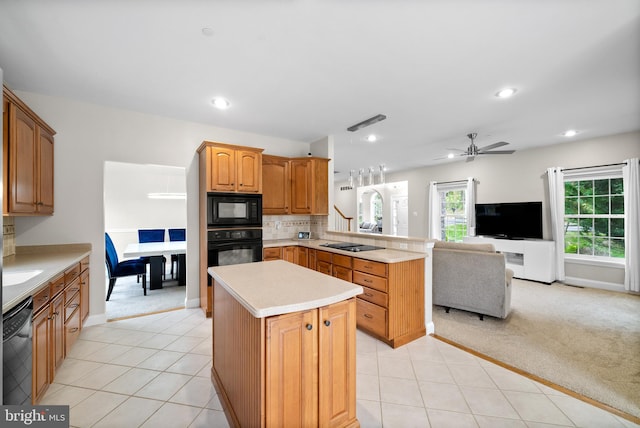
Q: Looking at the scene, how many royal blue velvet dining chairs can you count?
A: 3